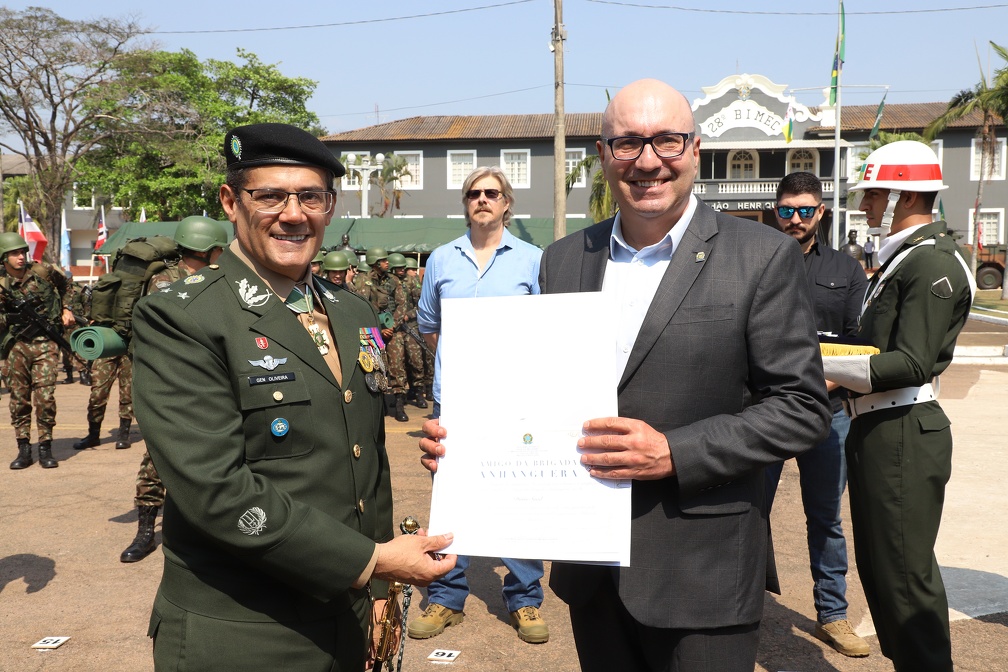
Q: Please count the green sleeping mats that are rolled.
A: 2